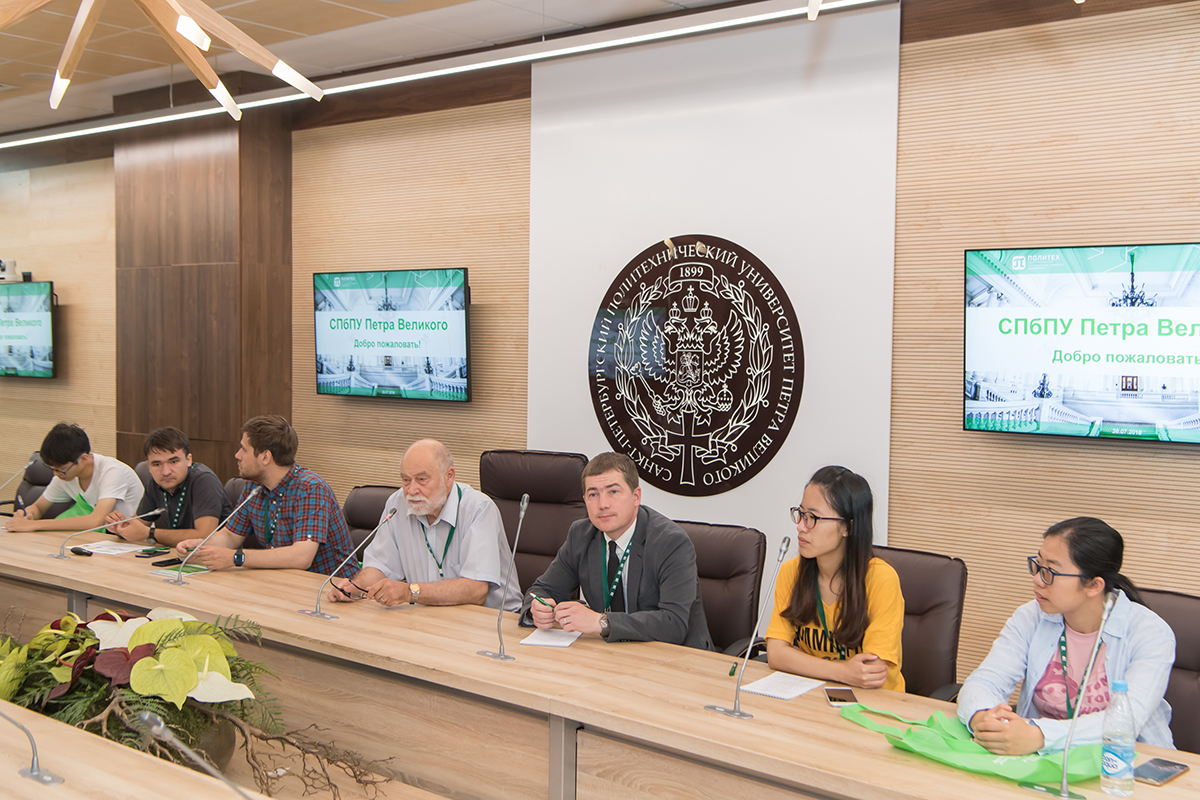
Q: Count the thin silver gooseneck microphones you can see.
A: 9